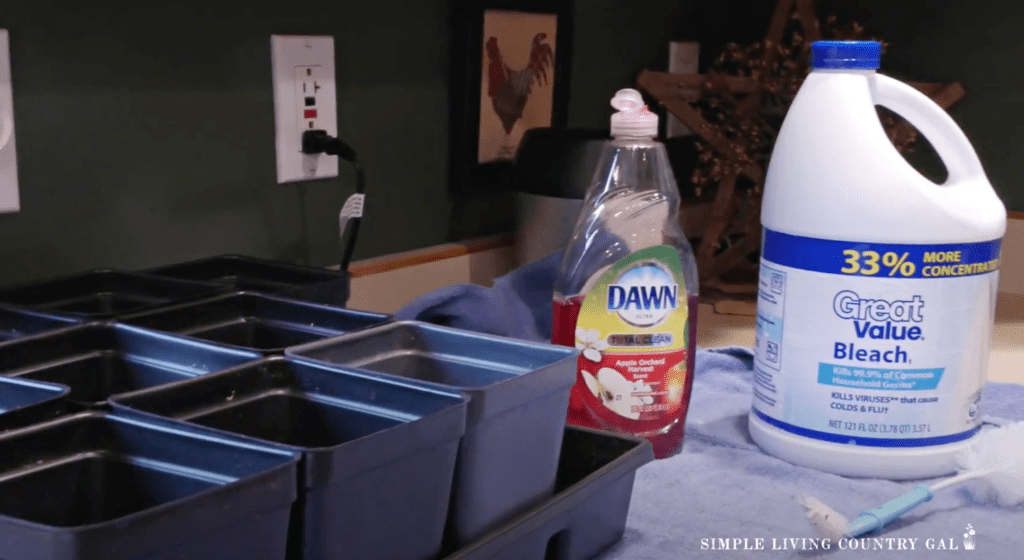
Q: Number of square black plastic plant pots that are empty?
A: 9